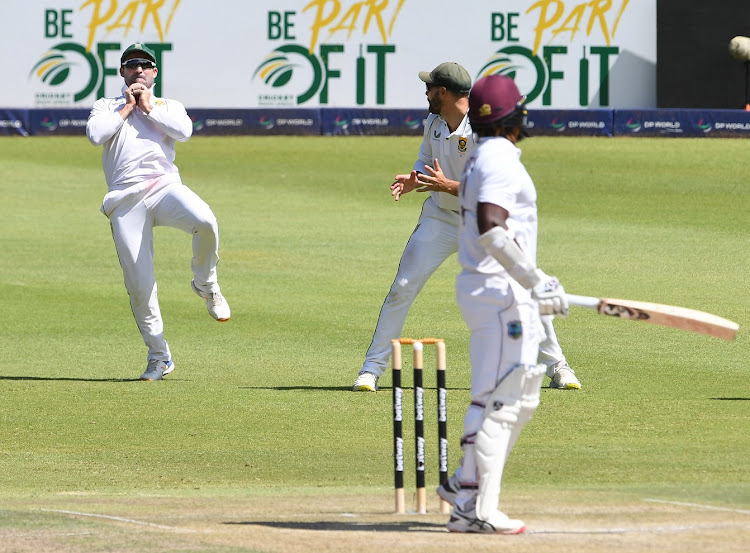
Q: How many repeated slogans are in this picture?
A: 3